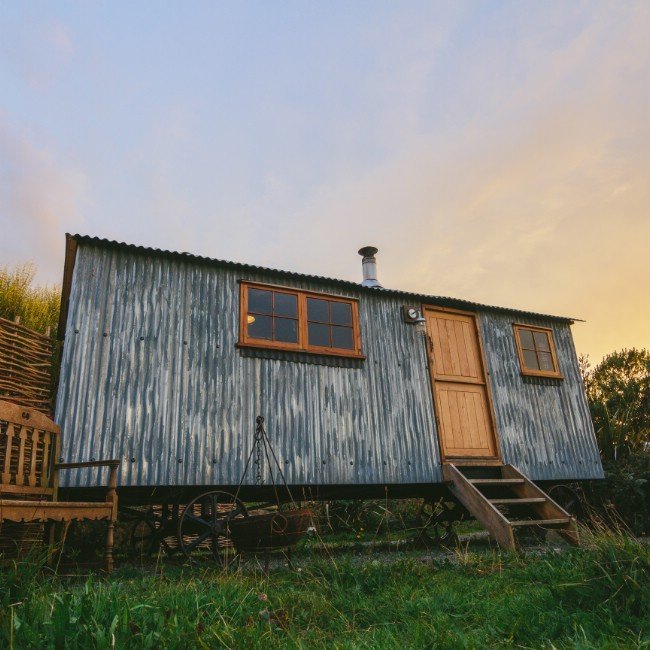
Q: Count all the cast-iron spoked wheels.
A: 4